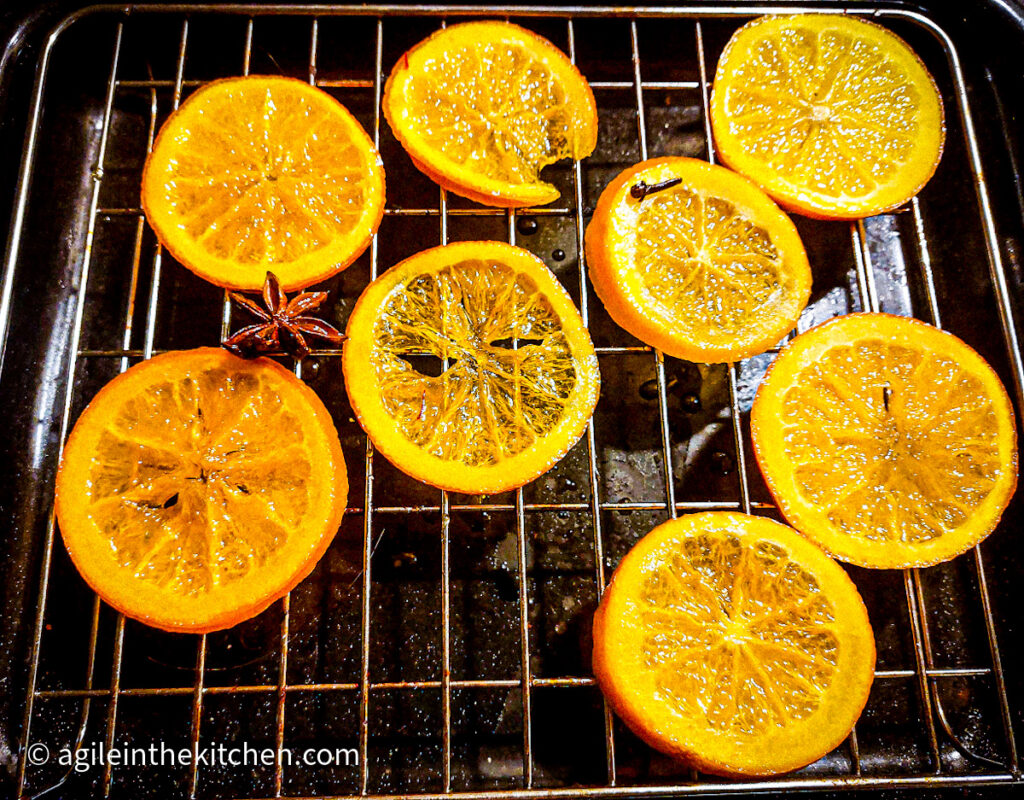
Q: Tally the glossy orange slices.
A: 8